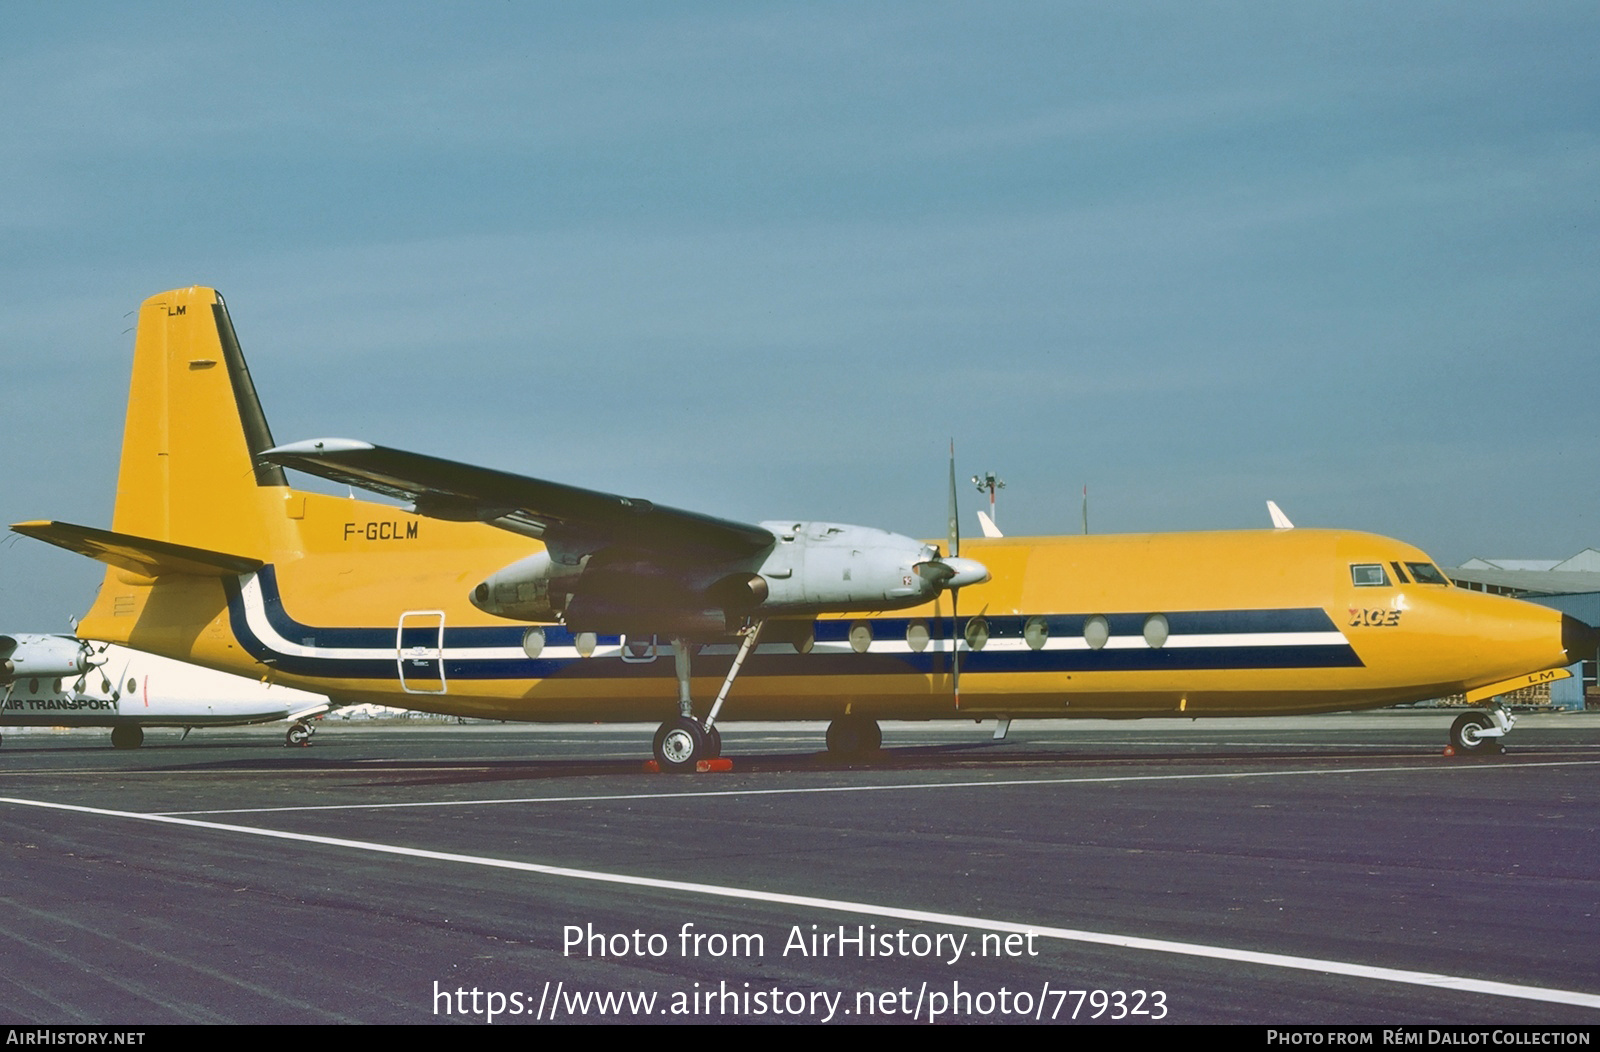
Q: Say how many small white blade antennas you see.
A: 2